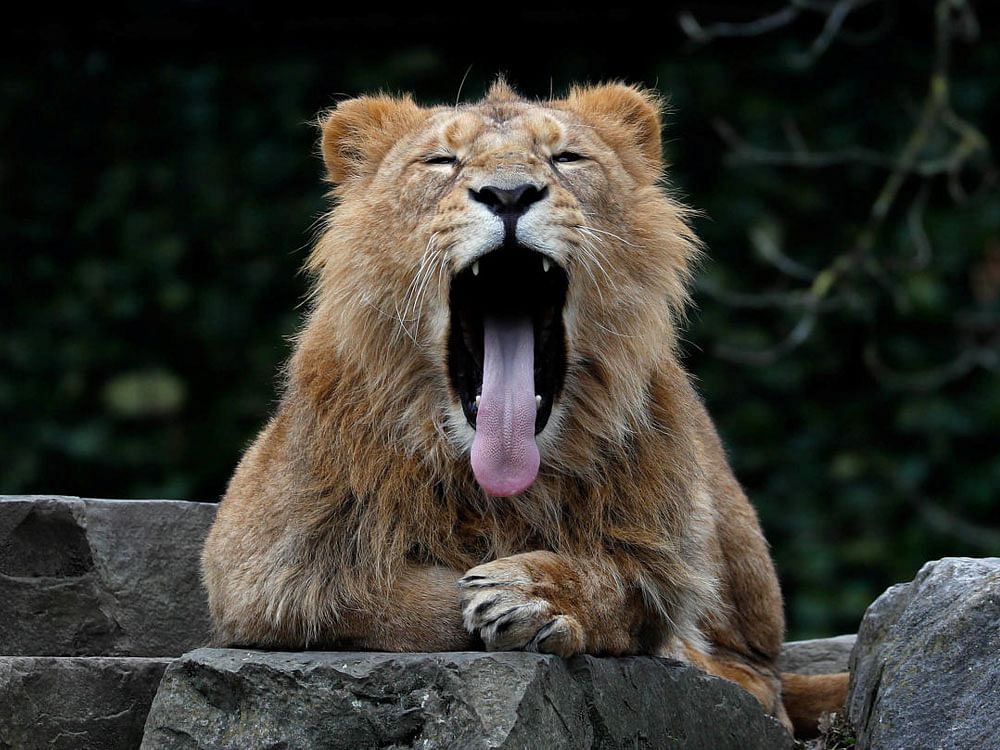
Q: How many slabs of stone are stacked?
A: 2